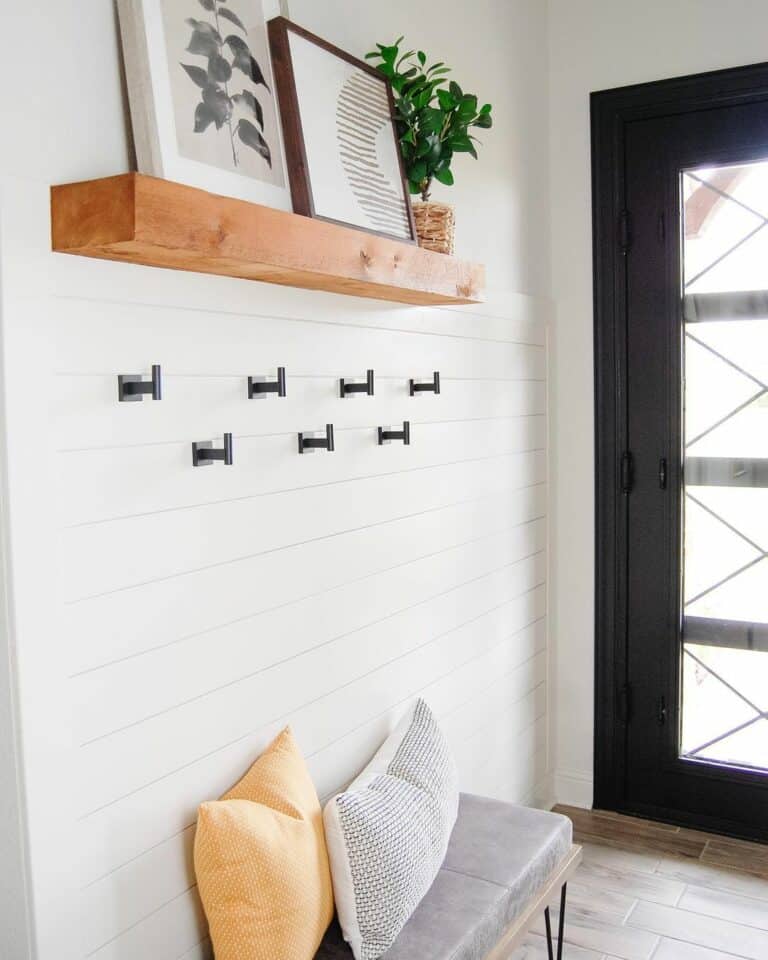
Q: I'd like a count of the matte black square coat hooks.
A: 7